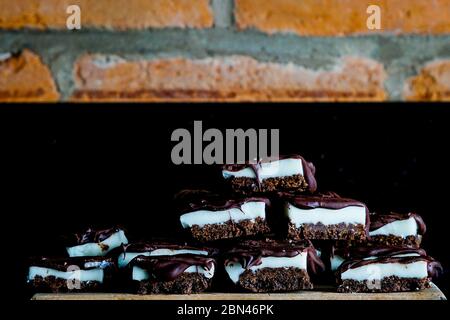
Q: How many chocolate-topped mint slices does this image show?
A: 11